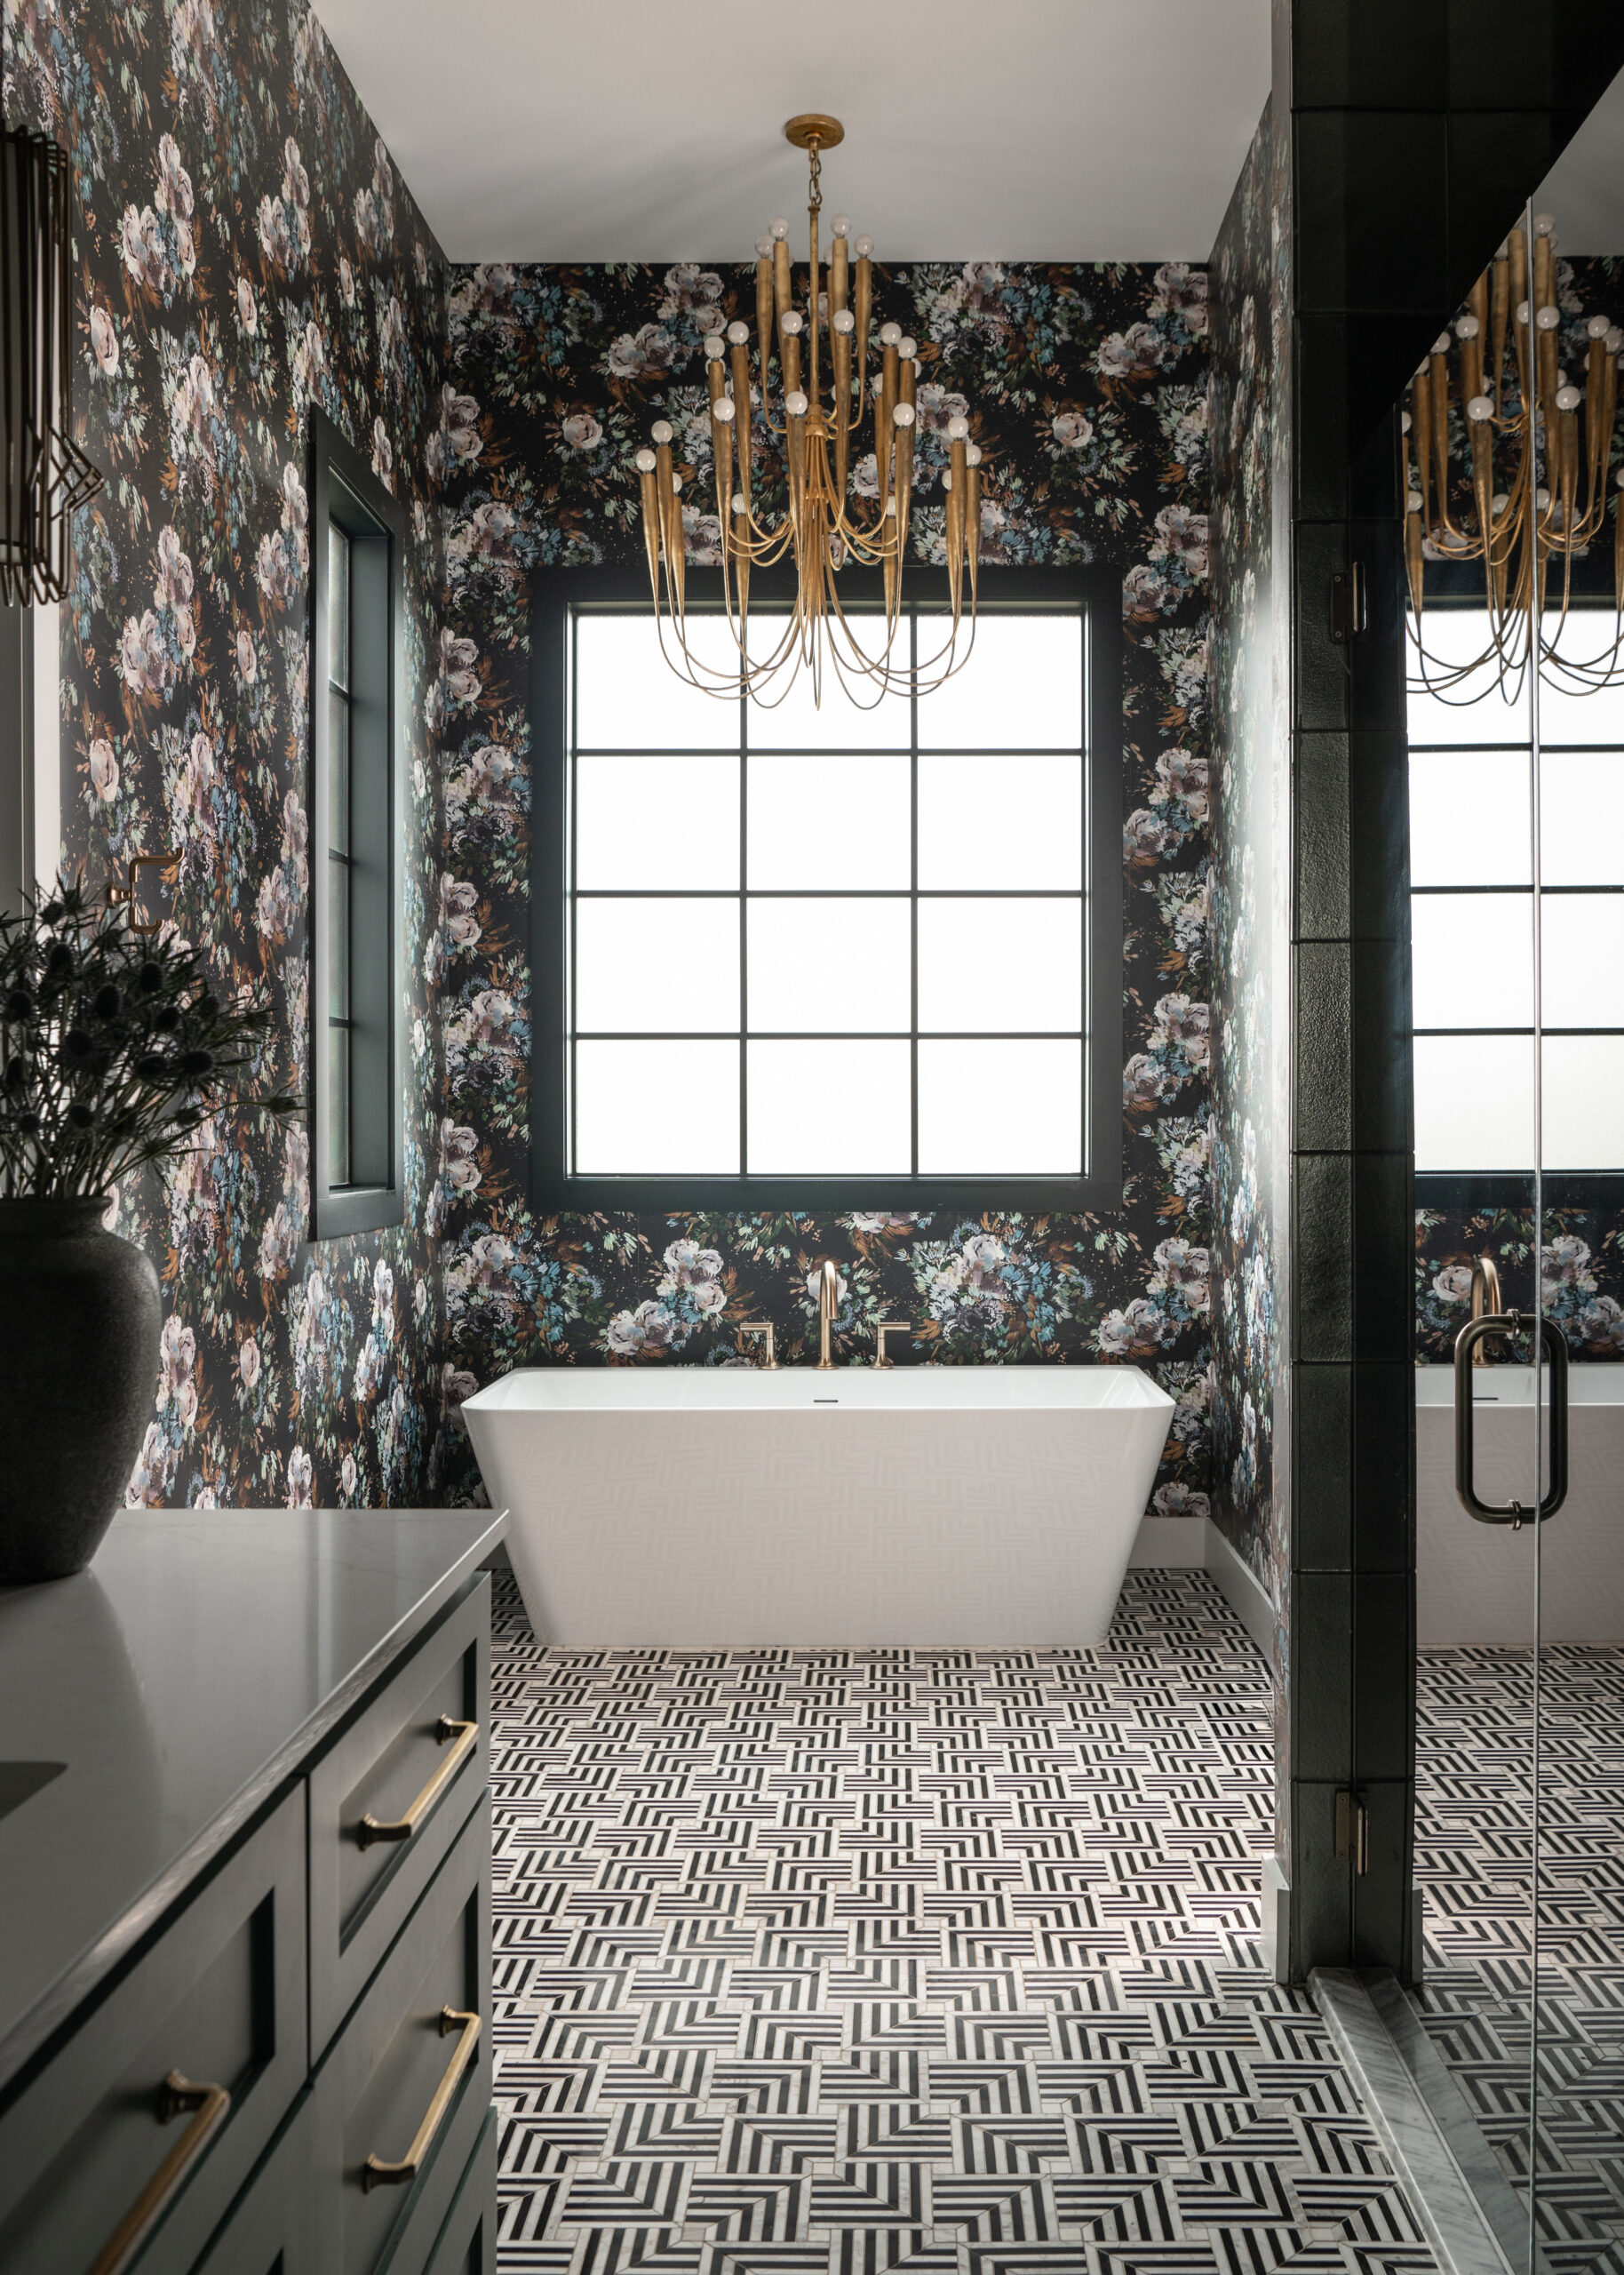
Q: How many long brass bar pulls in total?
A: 3